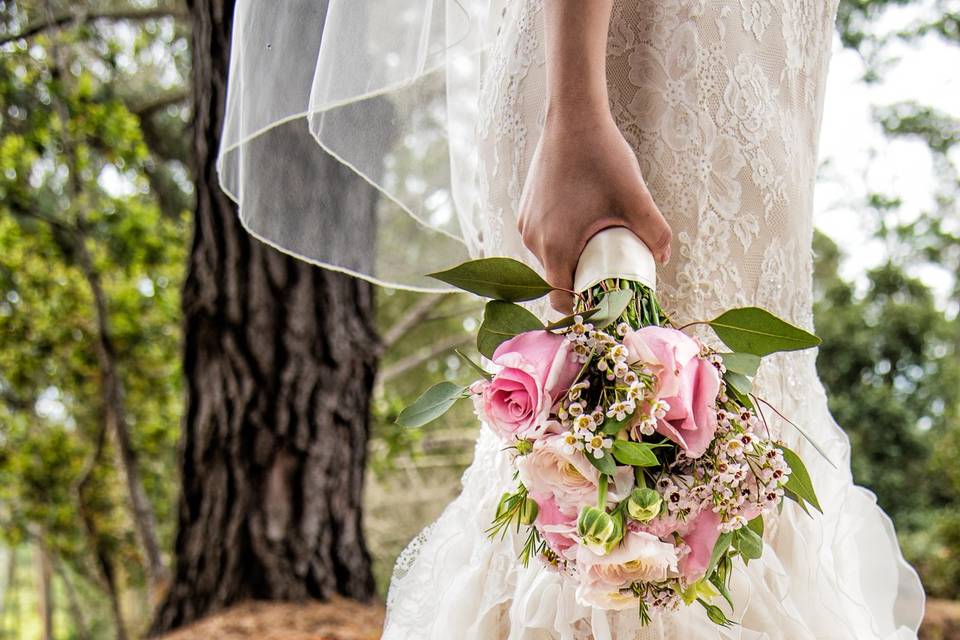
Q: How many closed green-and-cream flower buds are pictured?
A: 2